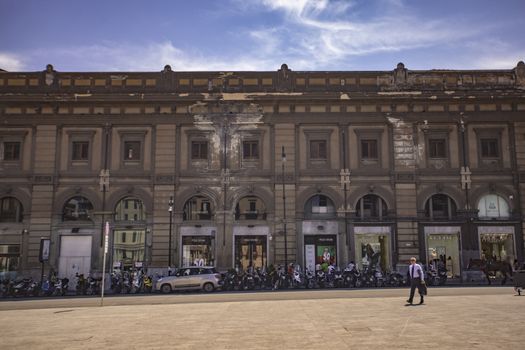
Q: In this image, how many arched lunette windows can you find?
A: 9